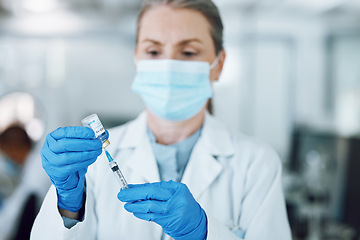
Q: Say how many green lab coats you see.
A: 0